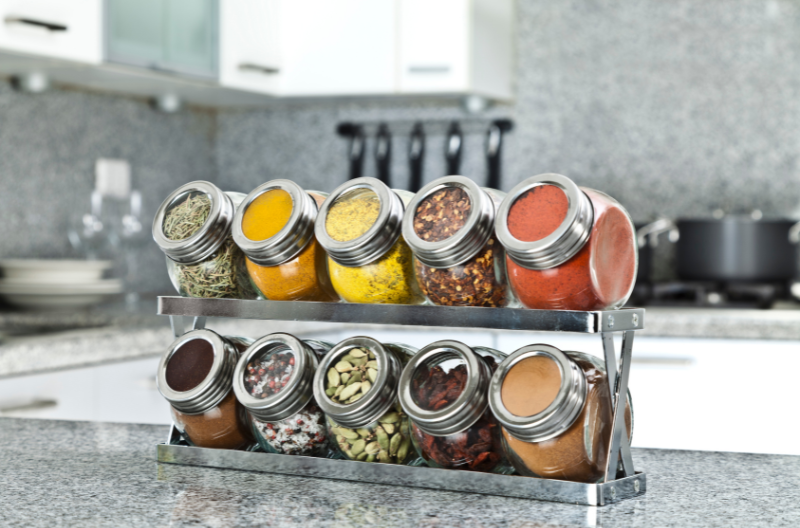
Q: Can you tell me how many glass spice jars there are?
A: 10